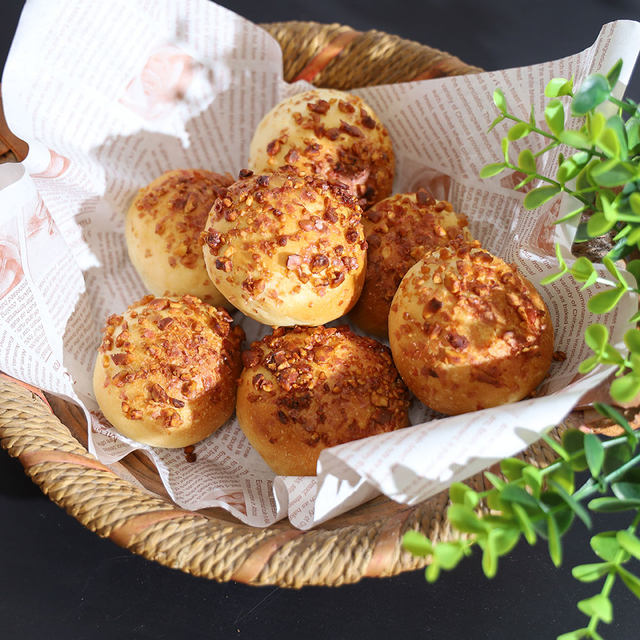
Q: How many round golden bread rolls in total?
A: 7